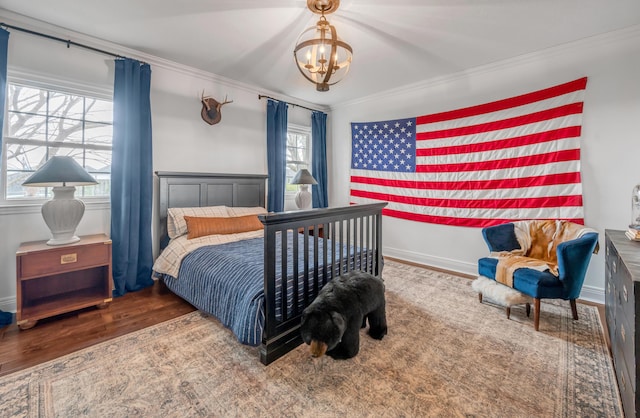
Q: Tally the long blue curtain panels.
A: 4